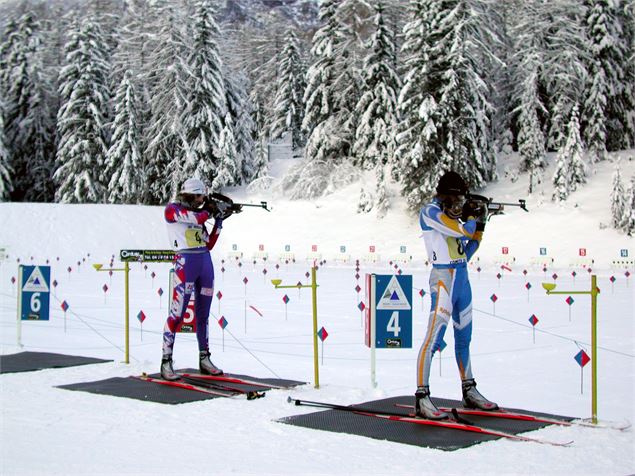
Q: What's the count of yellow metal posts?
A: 3